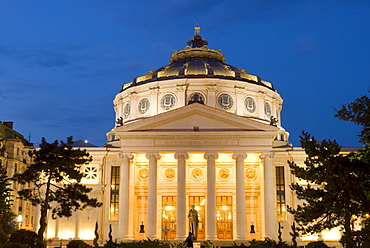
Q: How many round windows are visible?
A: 7